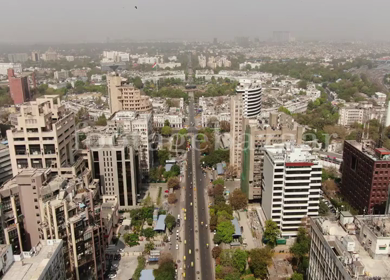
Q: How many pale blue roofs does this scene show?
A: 5